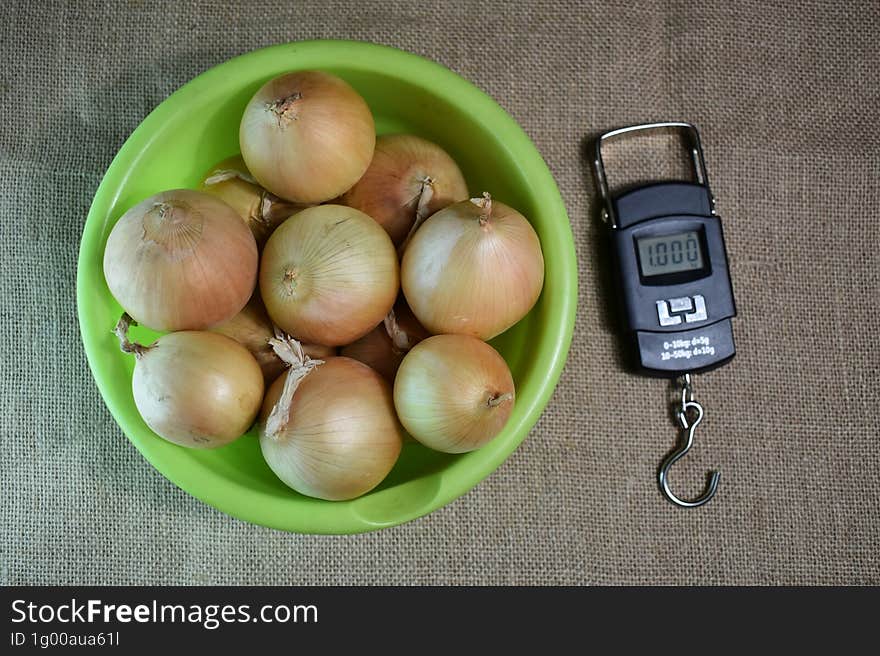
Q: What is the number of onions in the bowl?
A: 11